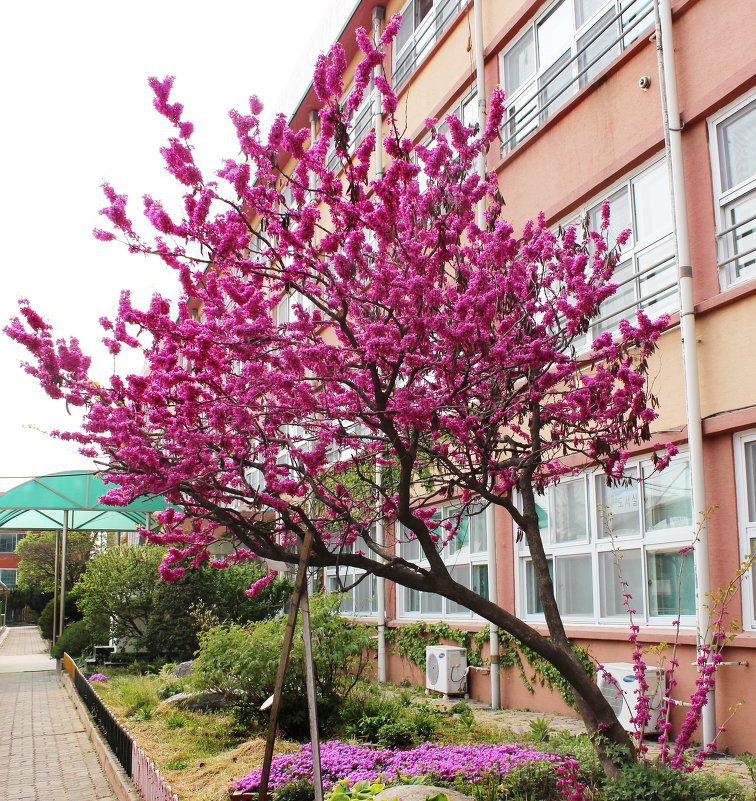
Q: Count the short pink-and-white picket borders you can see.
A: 1